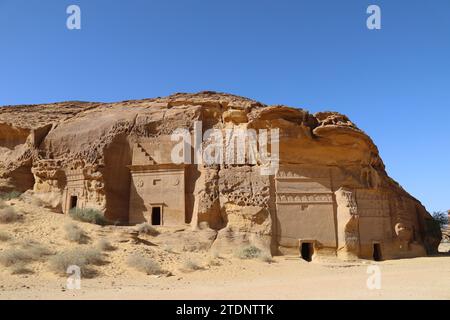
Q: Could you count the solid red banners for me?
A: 0